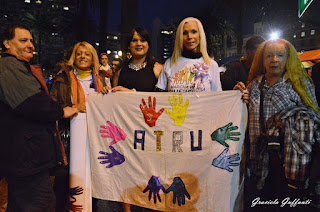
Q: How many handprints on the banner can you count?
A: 8